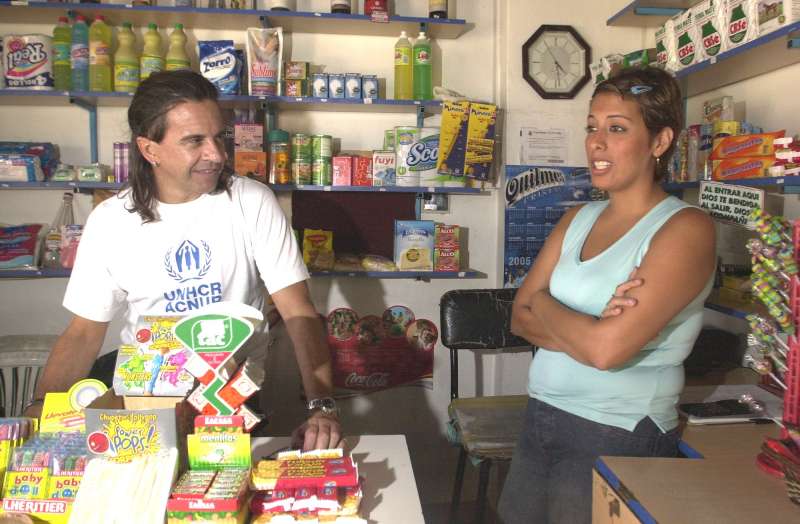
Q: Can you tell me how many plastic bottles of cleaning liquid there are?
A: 8